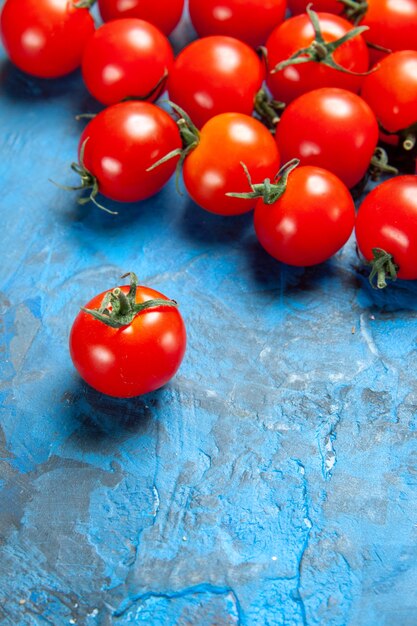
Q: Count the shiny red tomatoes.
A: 15